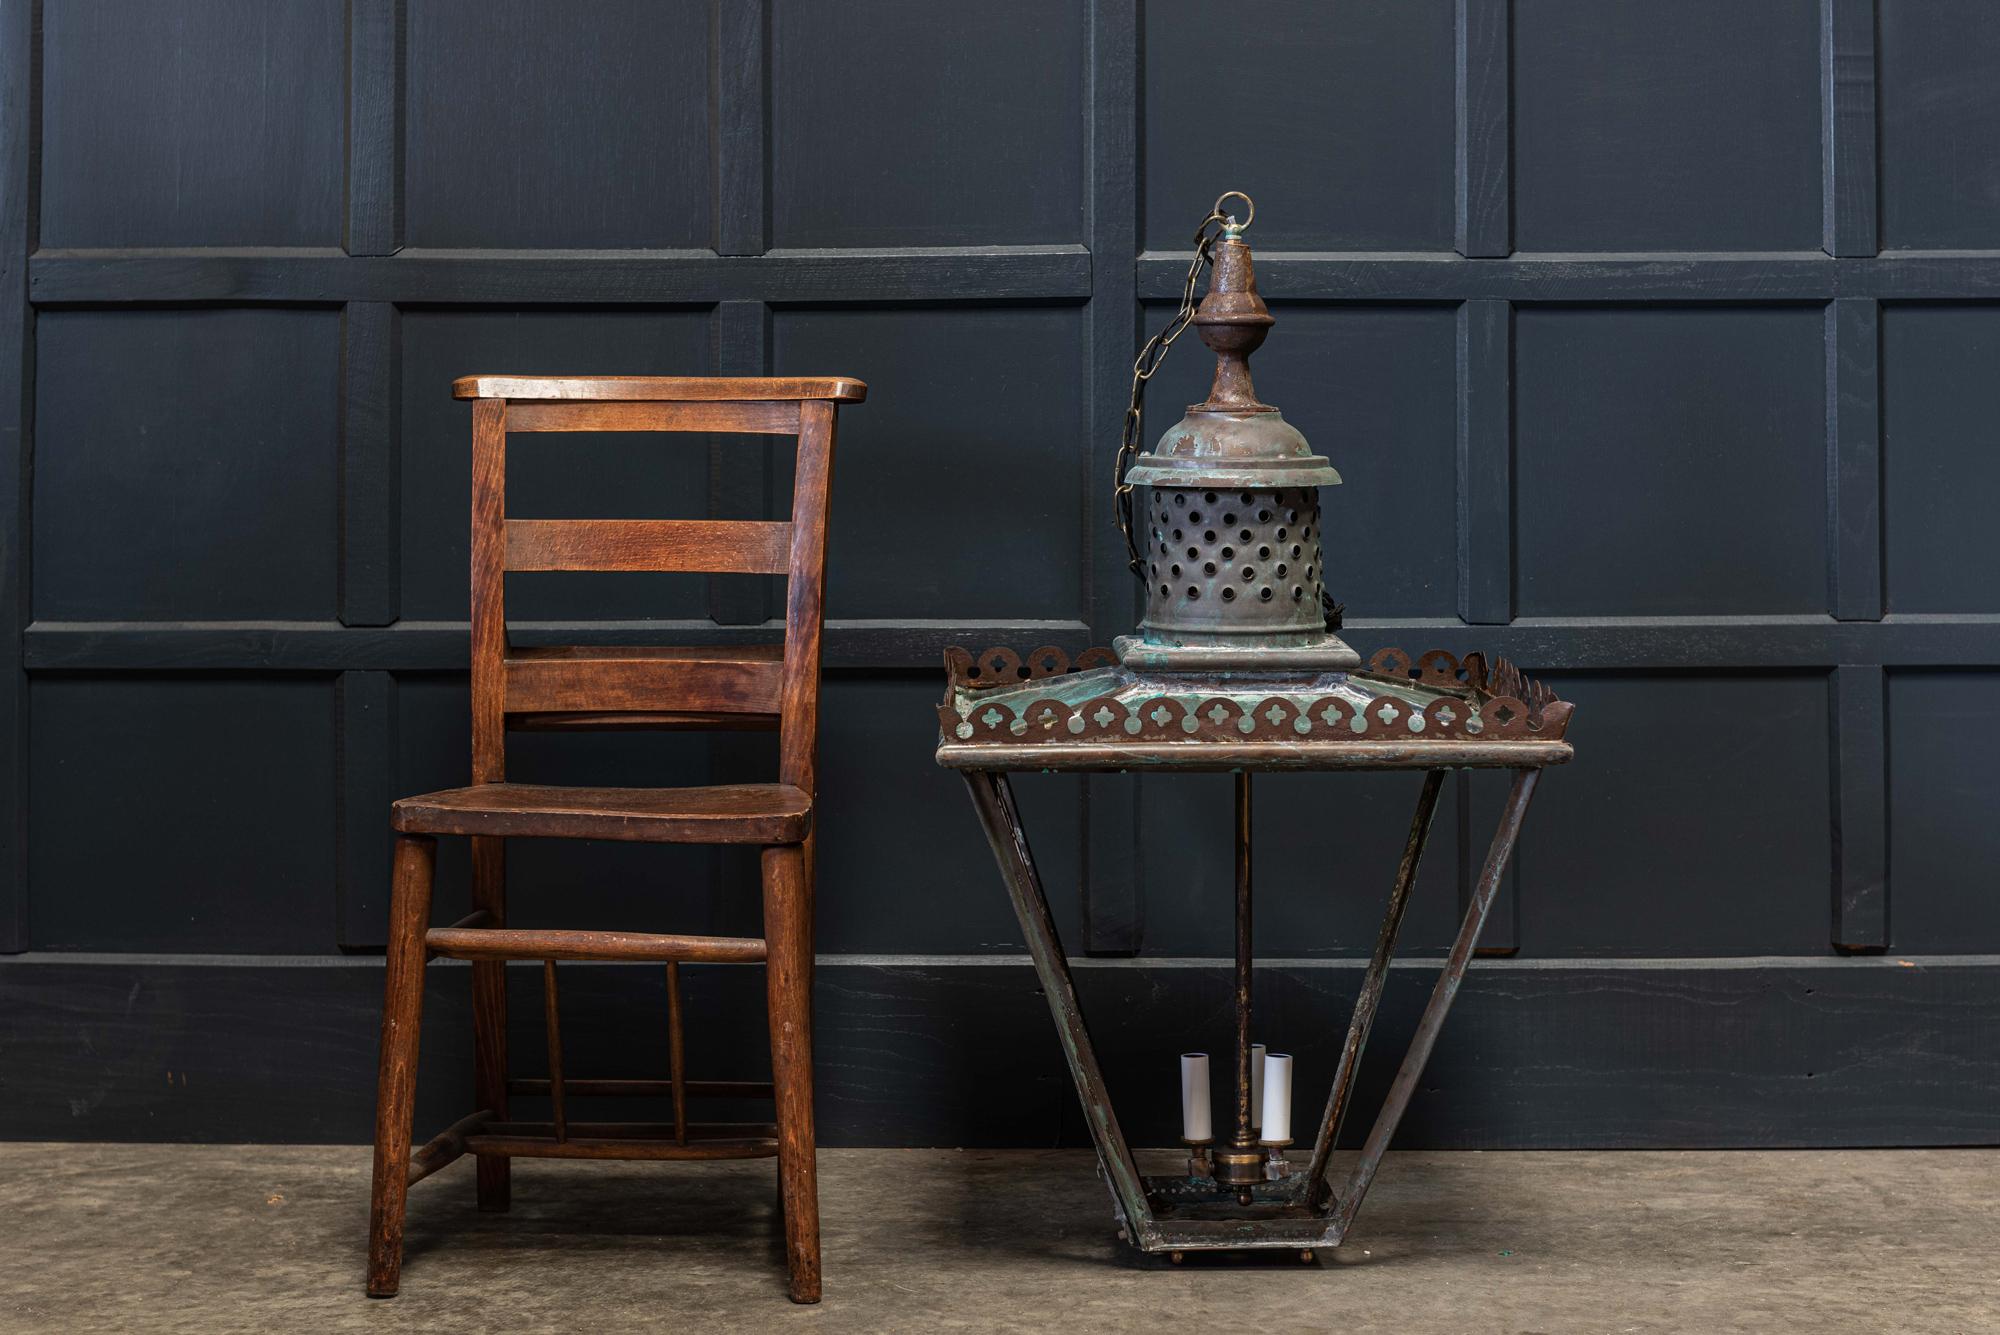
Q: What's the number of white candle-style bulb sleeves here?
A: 3